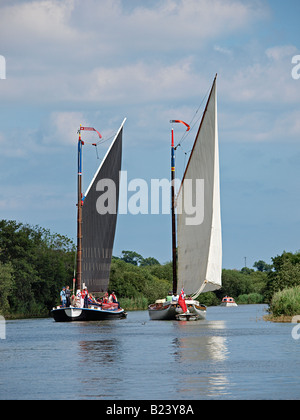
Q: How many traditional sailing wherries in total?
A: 2